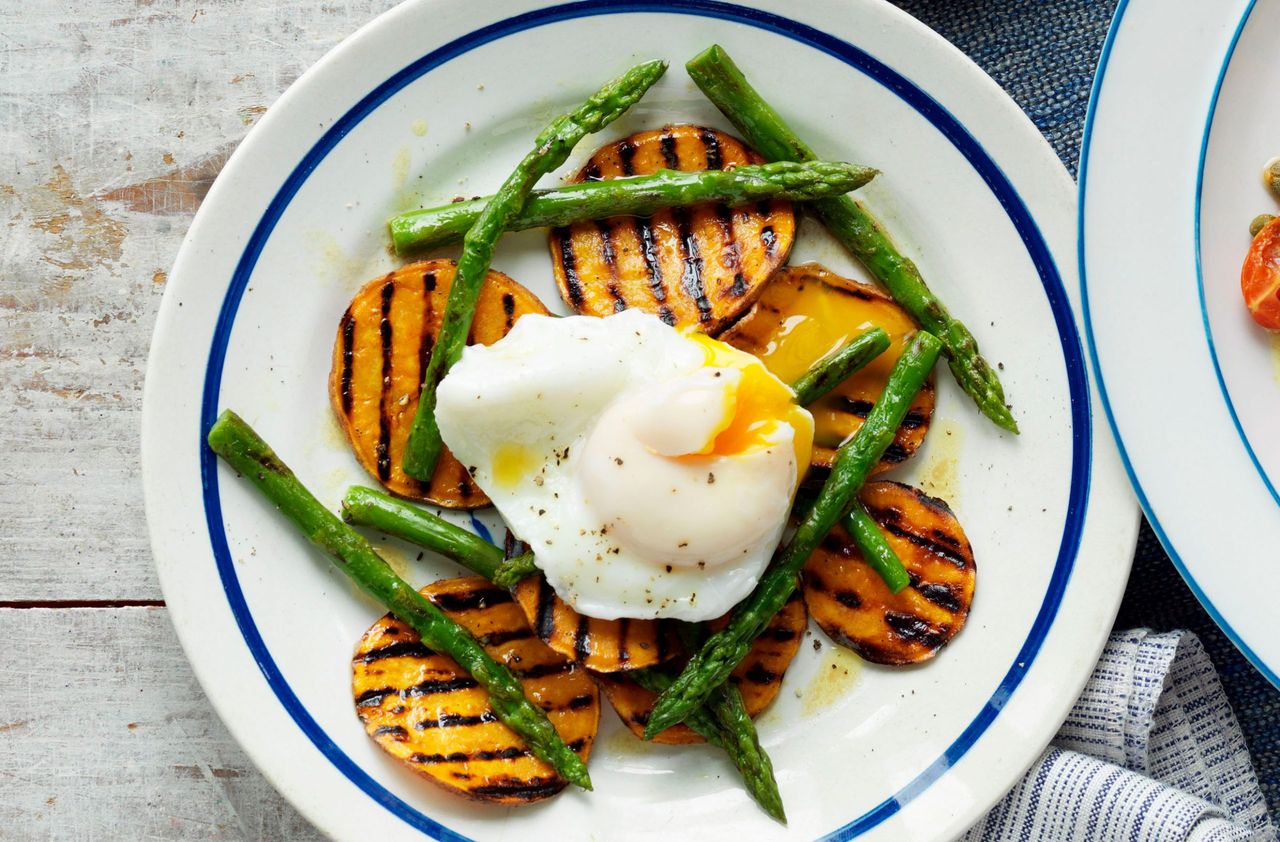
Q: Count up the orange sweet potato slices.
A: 7